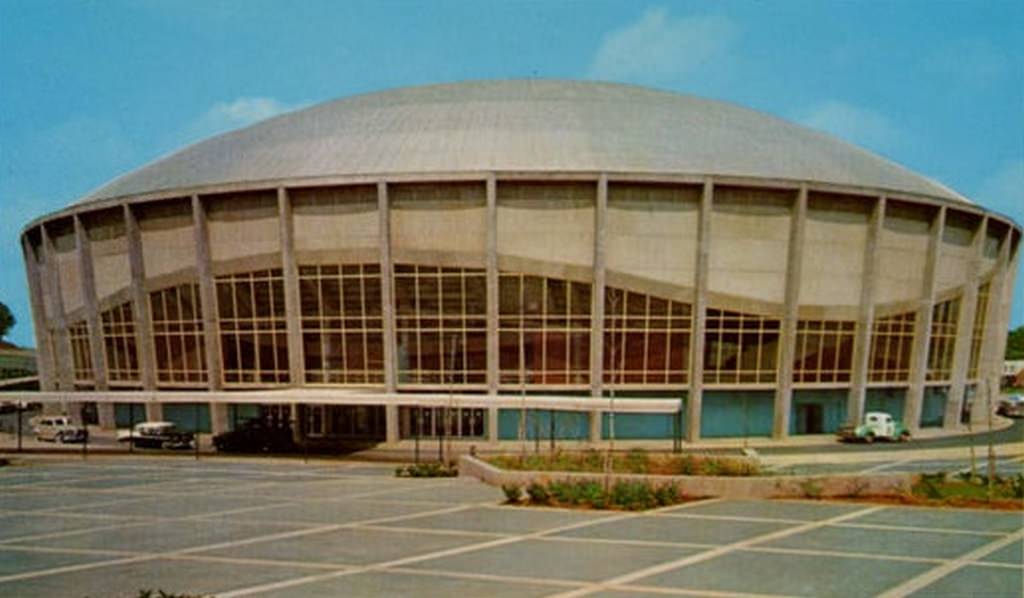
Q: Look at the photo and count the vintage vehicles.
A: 5